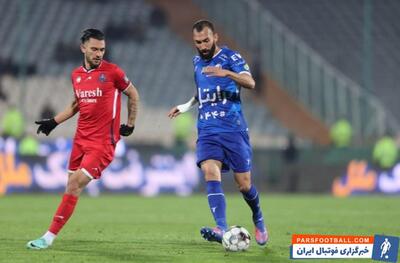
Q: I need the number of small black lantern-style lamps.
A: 0